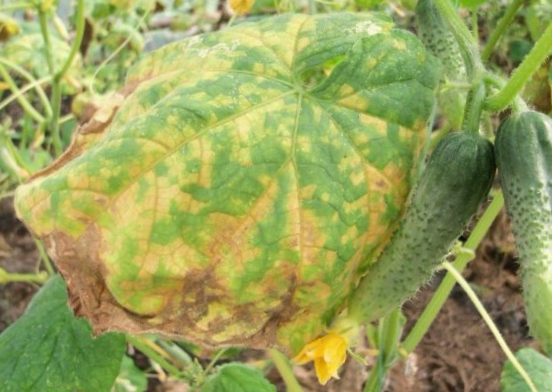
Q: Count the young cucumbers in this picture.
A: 3